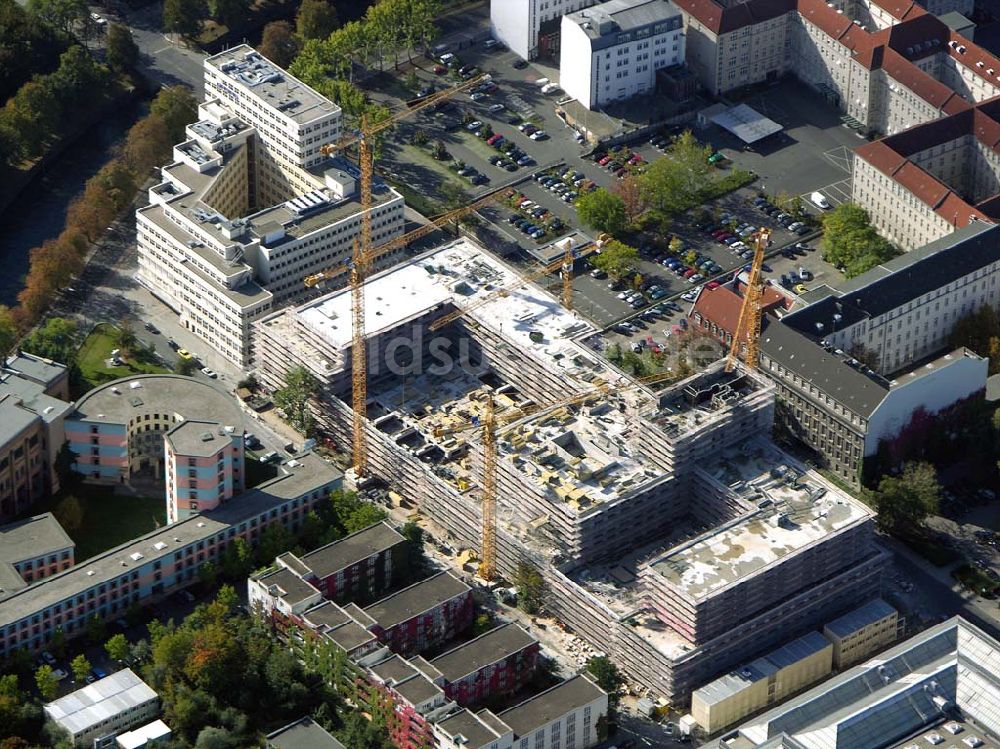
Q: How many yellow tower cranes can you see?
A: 5